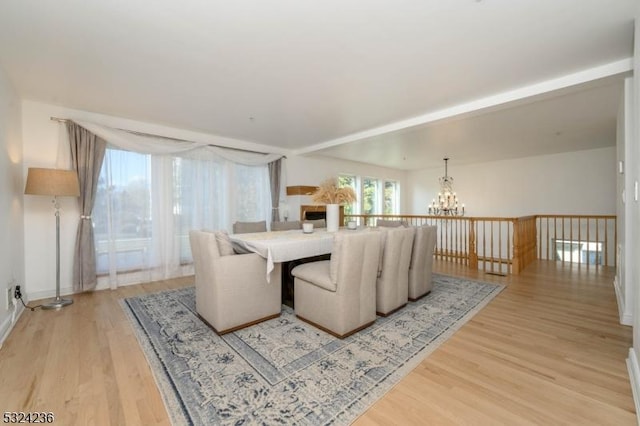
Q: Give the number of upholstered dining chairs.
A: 8